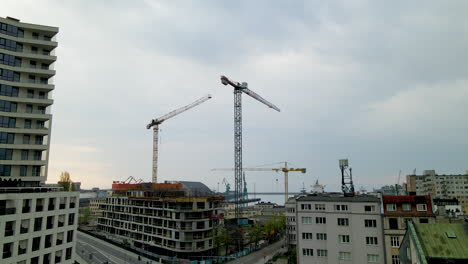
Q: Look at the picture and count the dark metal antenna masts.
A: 1